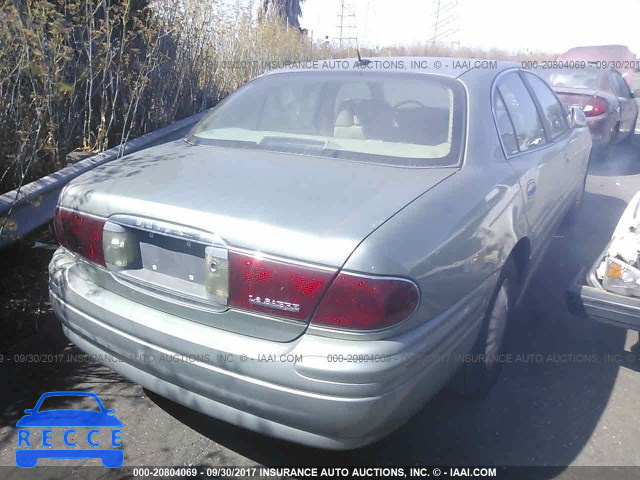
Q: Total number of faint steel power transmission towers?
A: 2